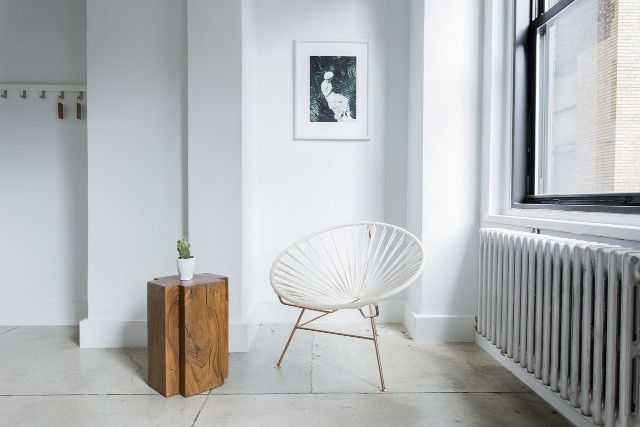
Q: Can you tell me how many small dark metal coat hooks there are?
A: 5